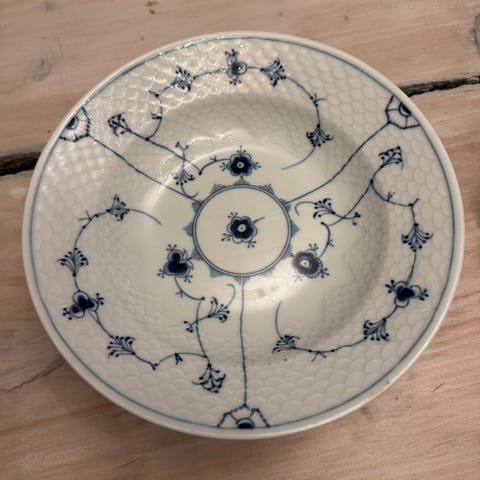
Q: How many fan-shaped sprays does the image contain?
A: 15